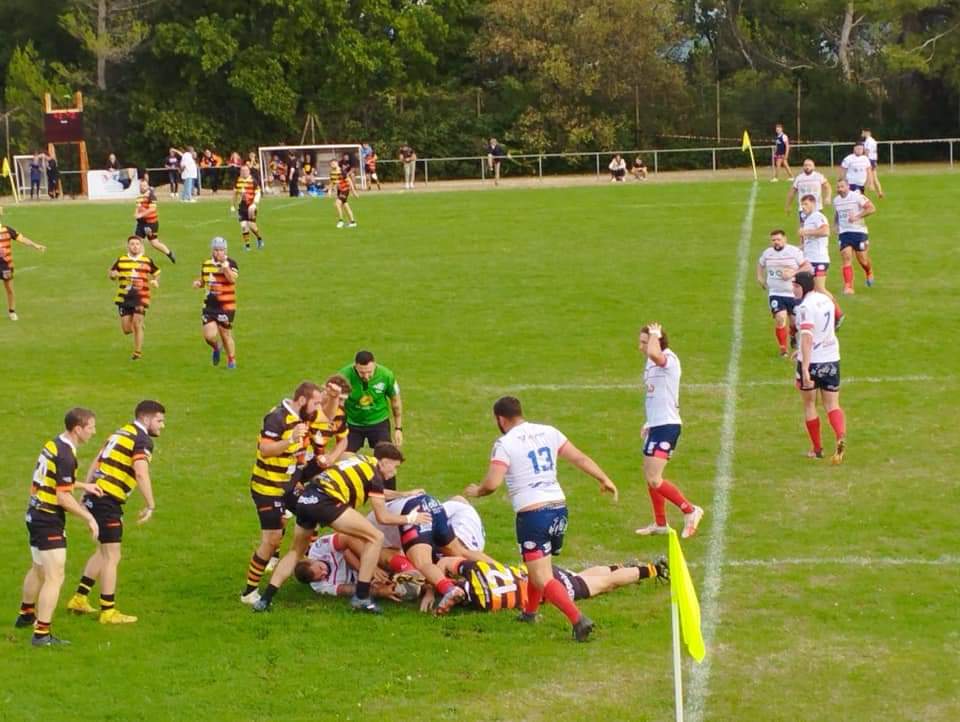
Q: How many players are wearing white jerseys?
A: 12